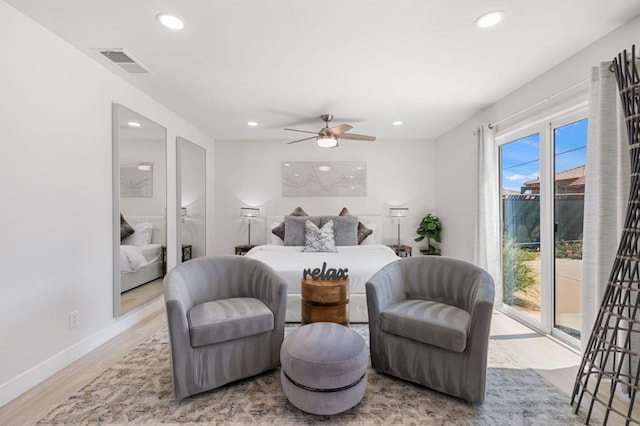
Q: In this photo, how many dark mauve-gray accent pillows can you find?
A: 2